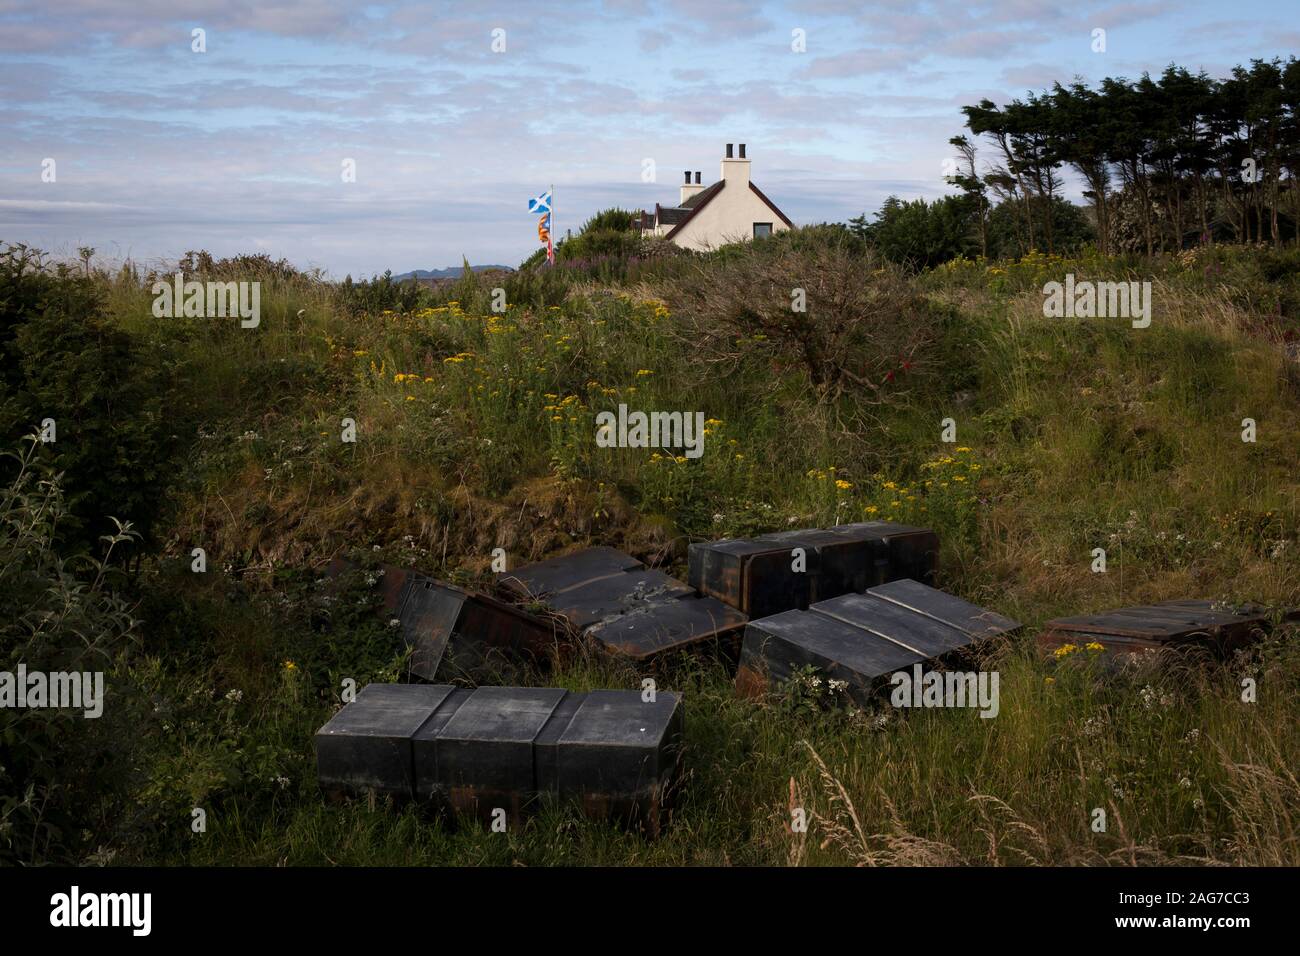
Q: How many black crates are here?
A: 6